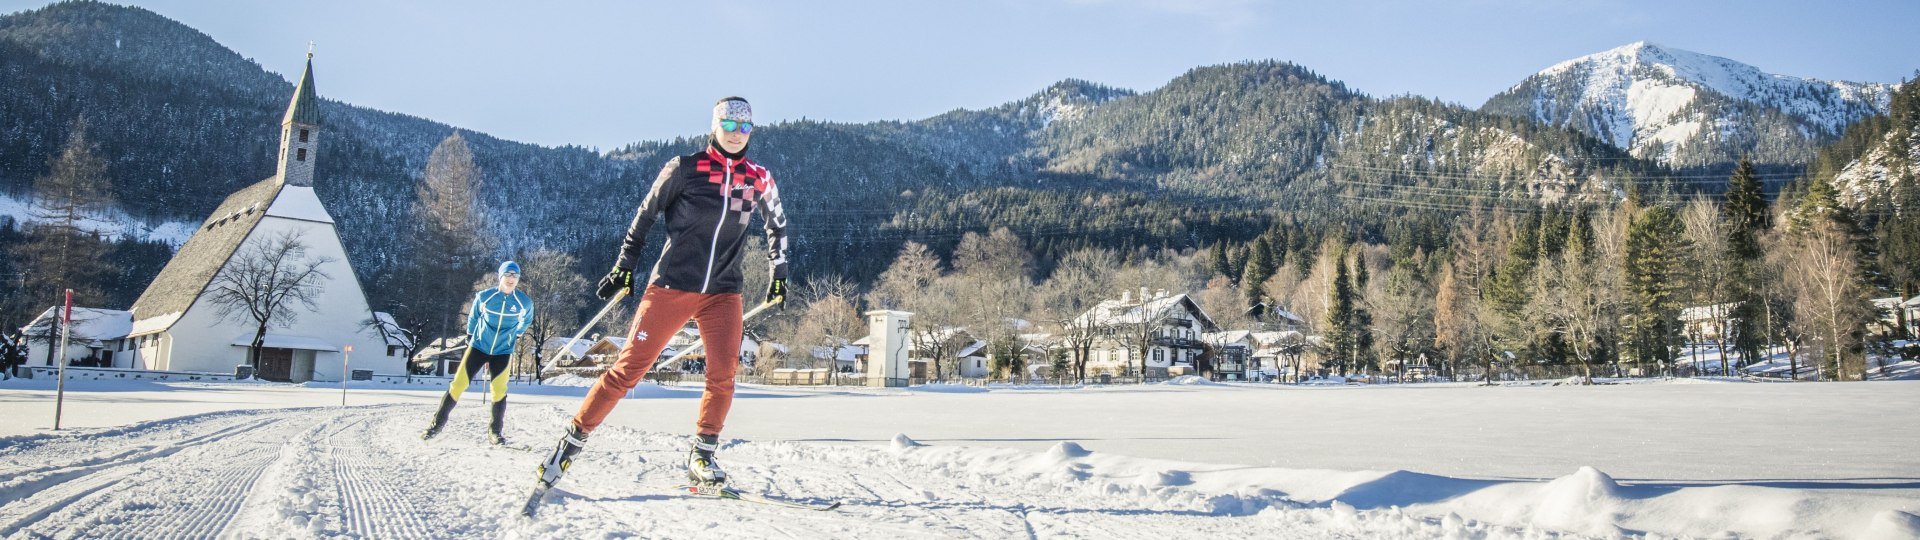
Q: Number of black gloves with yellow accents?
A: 2